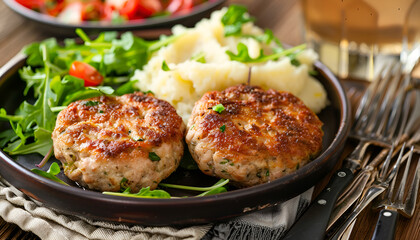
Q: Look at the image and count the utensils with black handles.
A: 2